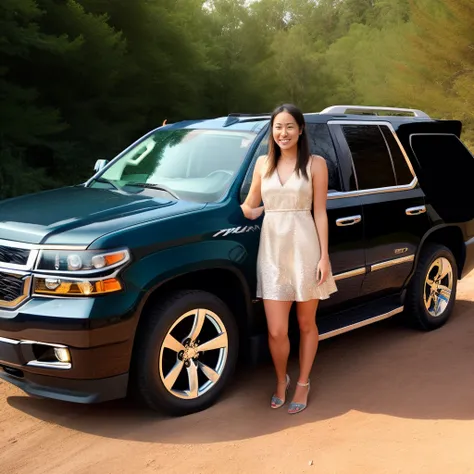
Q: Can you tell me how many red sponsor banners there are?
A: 0